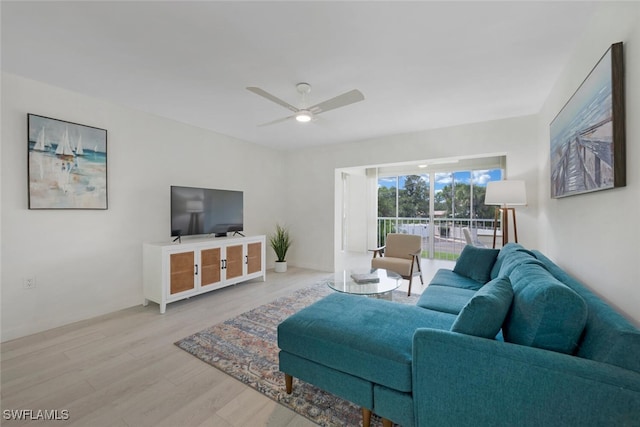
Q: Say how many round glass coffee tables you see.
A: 1